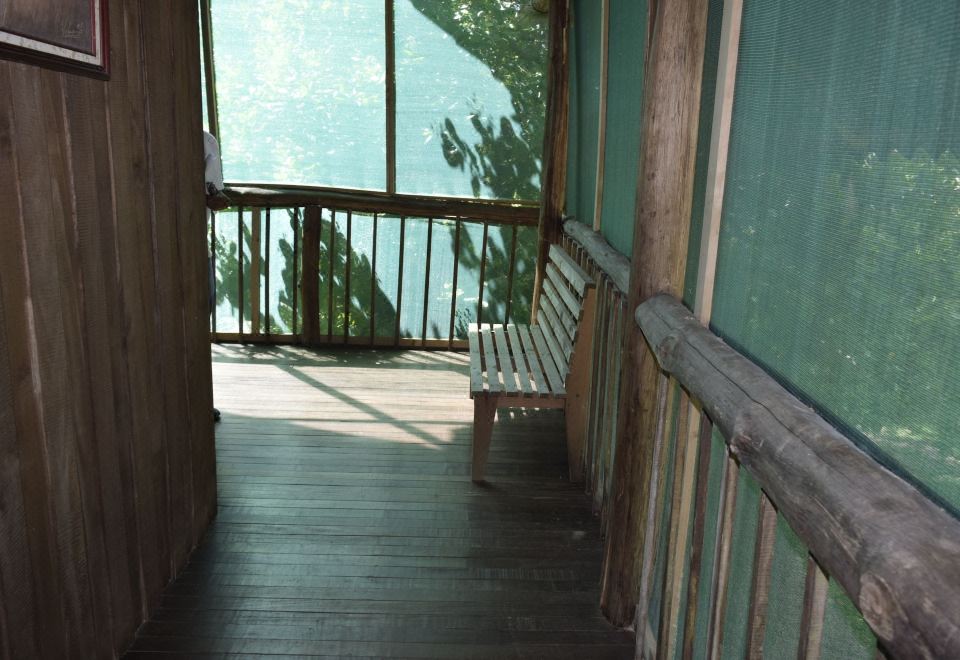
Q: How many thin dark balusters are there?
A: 12